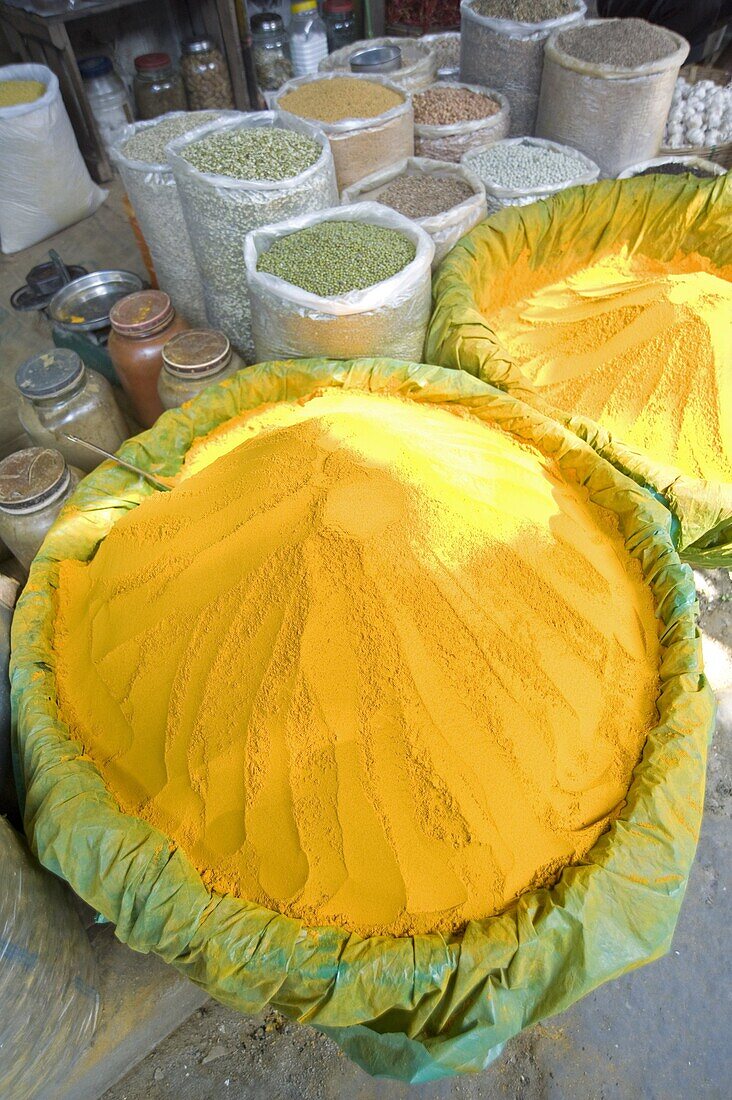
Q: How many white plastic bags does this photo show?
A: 13